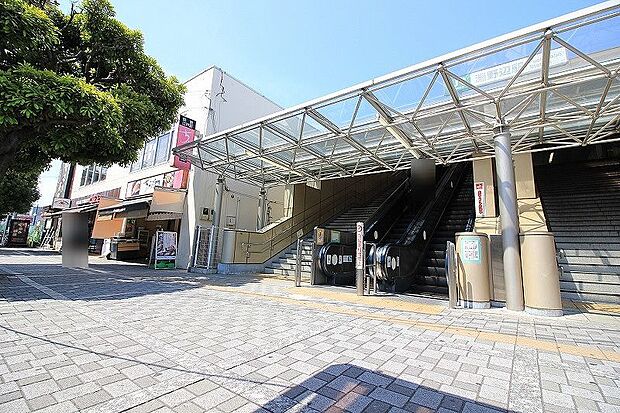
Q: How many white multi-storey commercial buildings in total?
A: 1